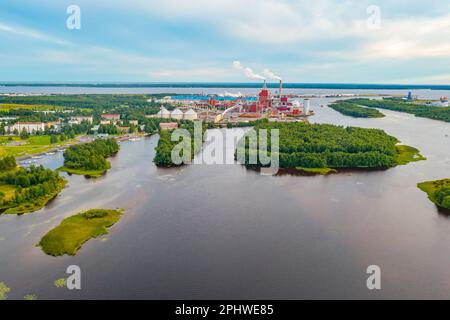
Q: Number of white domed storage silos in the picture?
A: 3